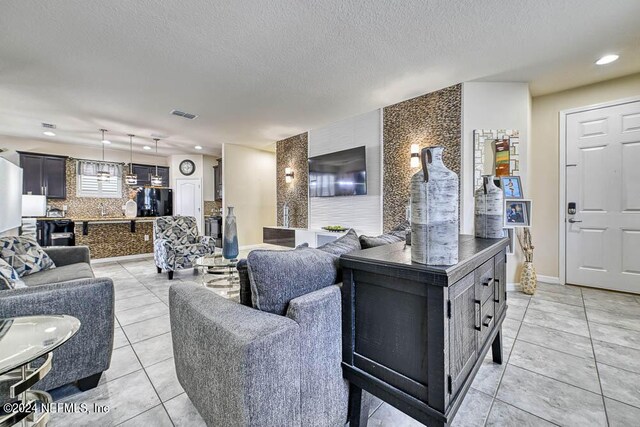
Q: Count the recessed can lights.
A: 5